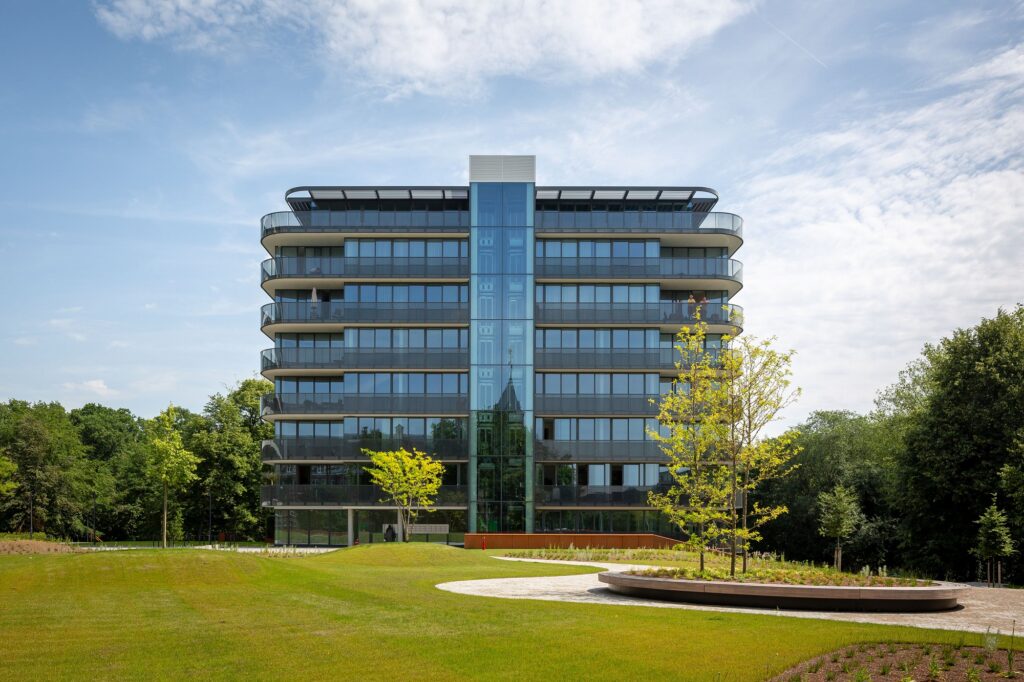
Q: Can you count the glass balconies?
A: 14